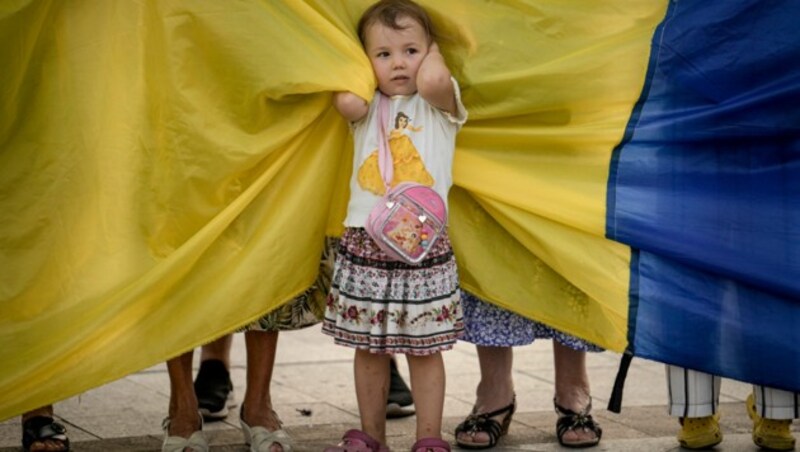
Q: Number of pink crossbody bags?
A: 1